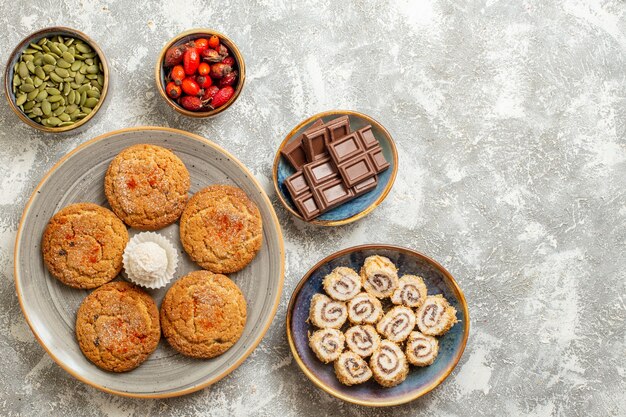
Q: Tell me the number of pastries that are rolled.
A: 12